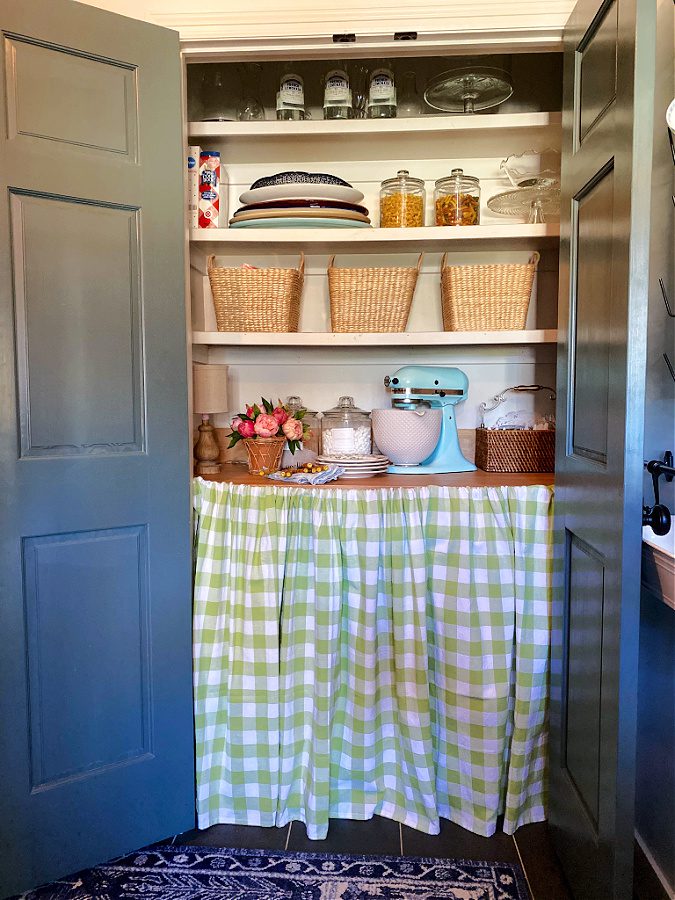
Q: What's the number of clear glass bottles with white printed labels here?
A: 3